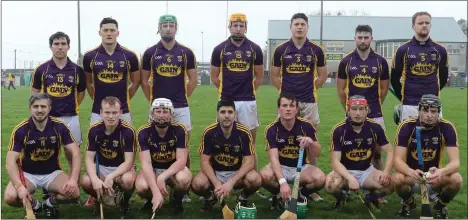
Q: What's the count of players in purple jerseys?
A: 14